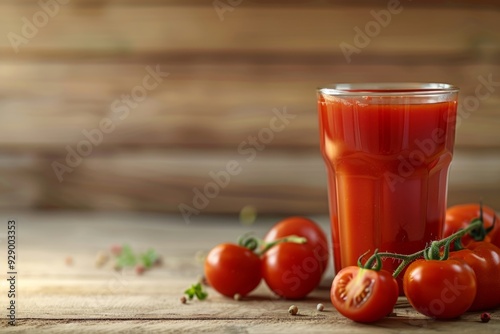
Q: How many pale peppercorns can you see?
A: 3